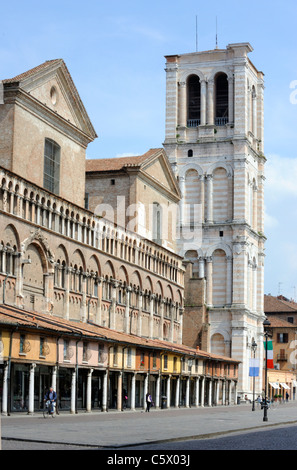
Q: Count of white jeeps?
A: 0